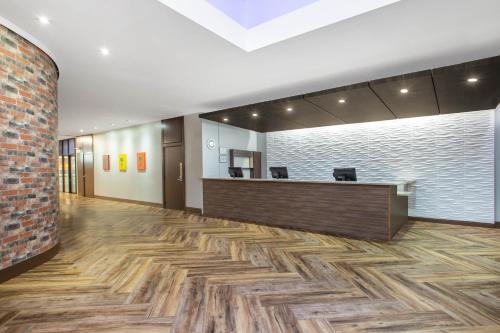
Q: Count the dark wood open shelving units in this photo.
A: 1